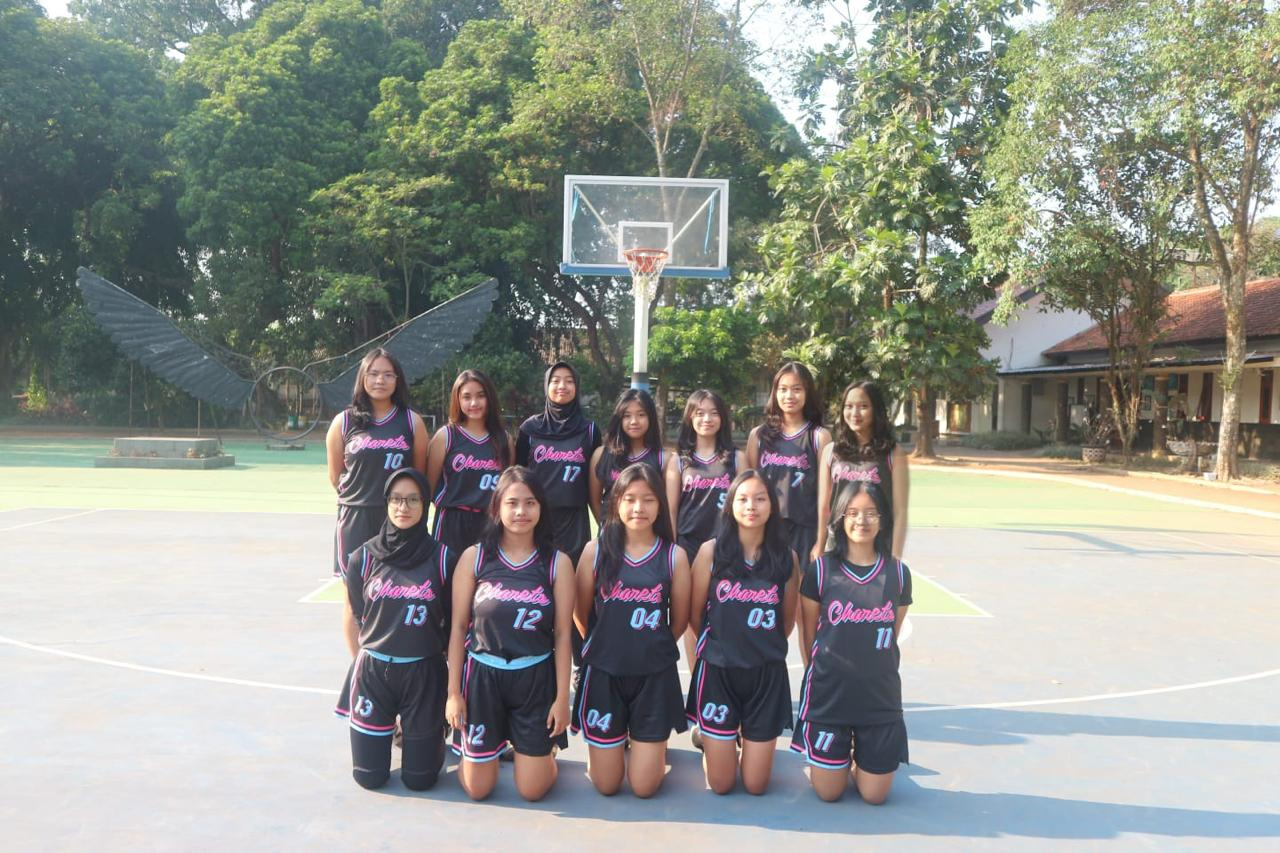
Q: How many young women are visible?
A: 12